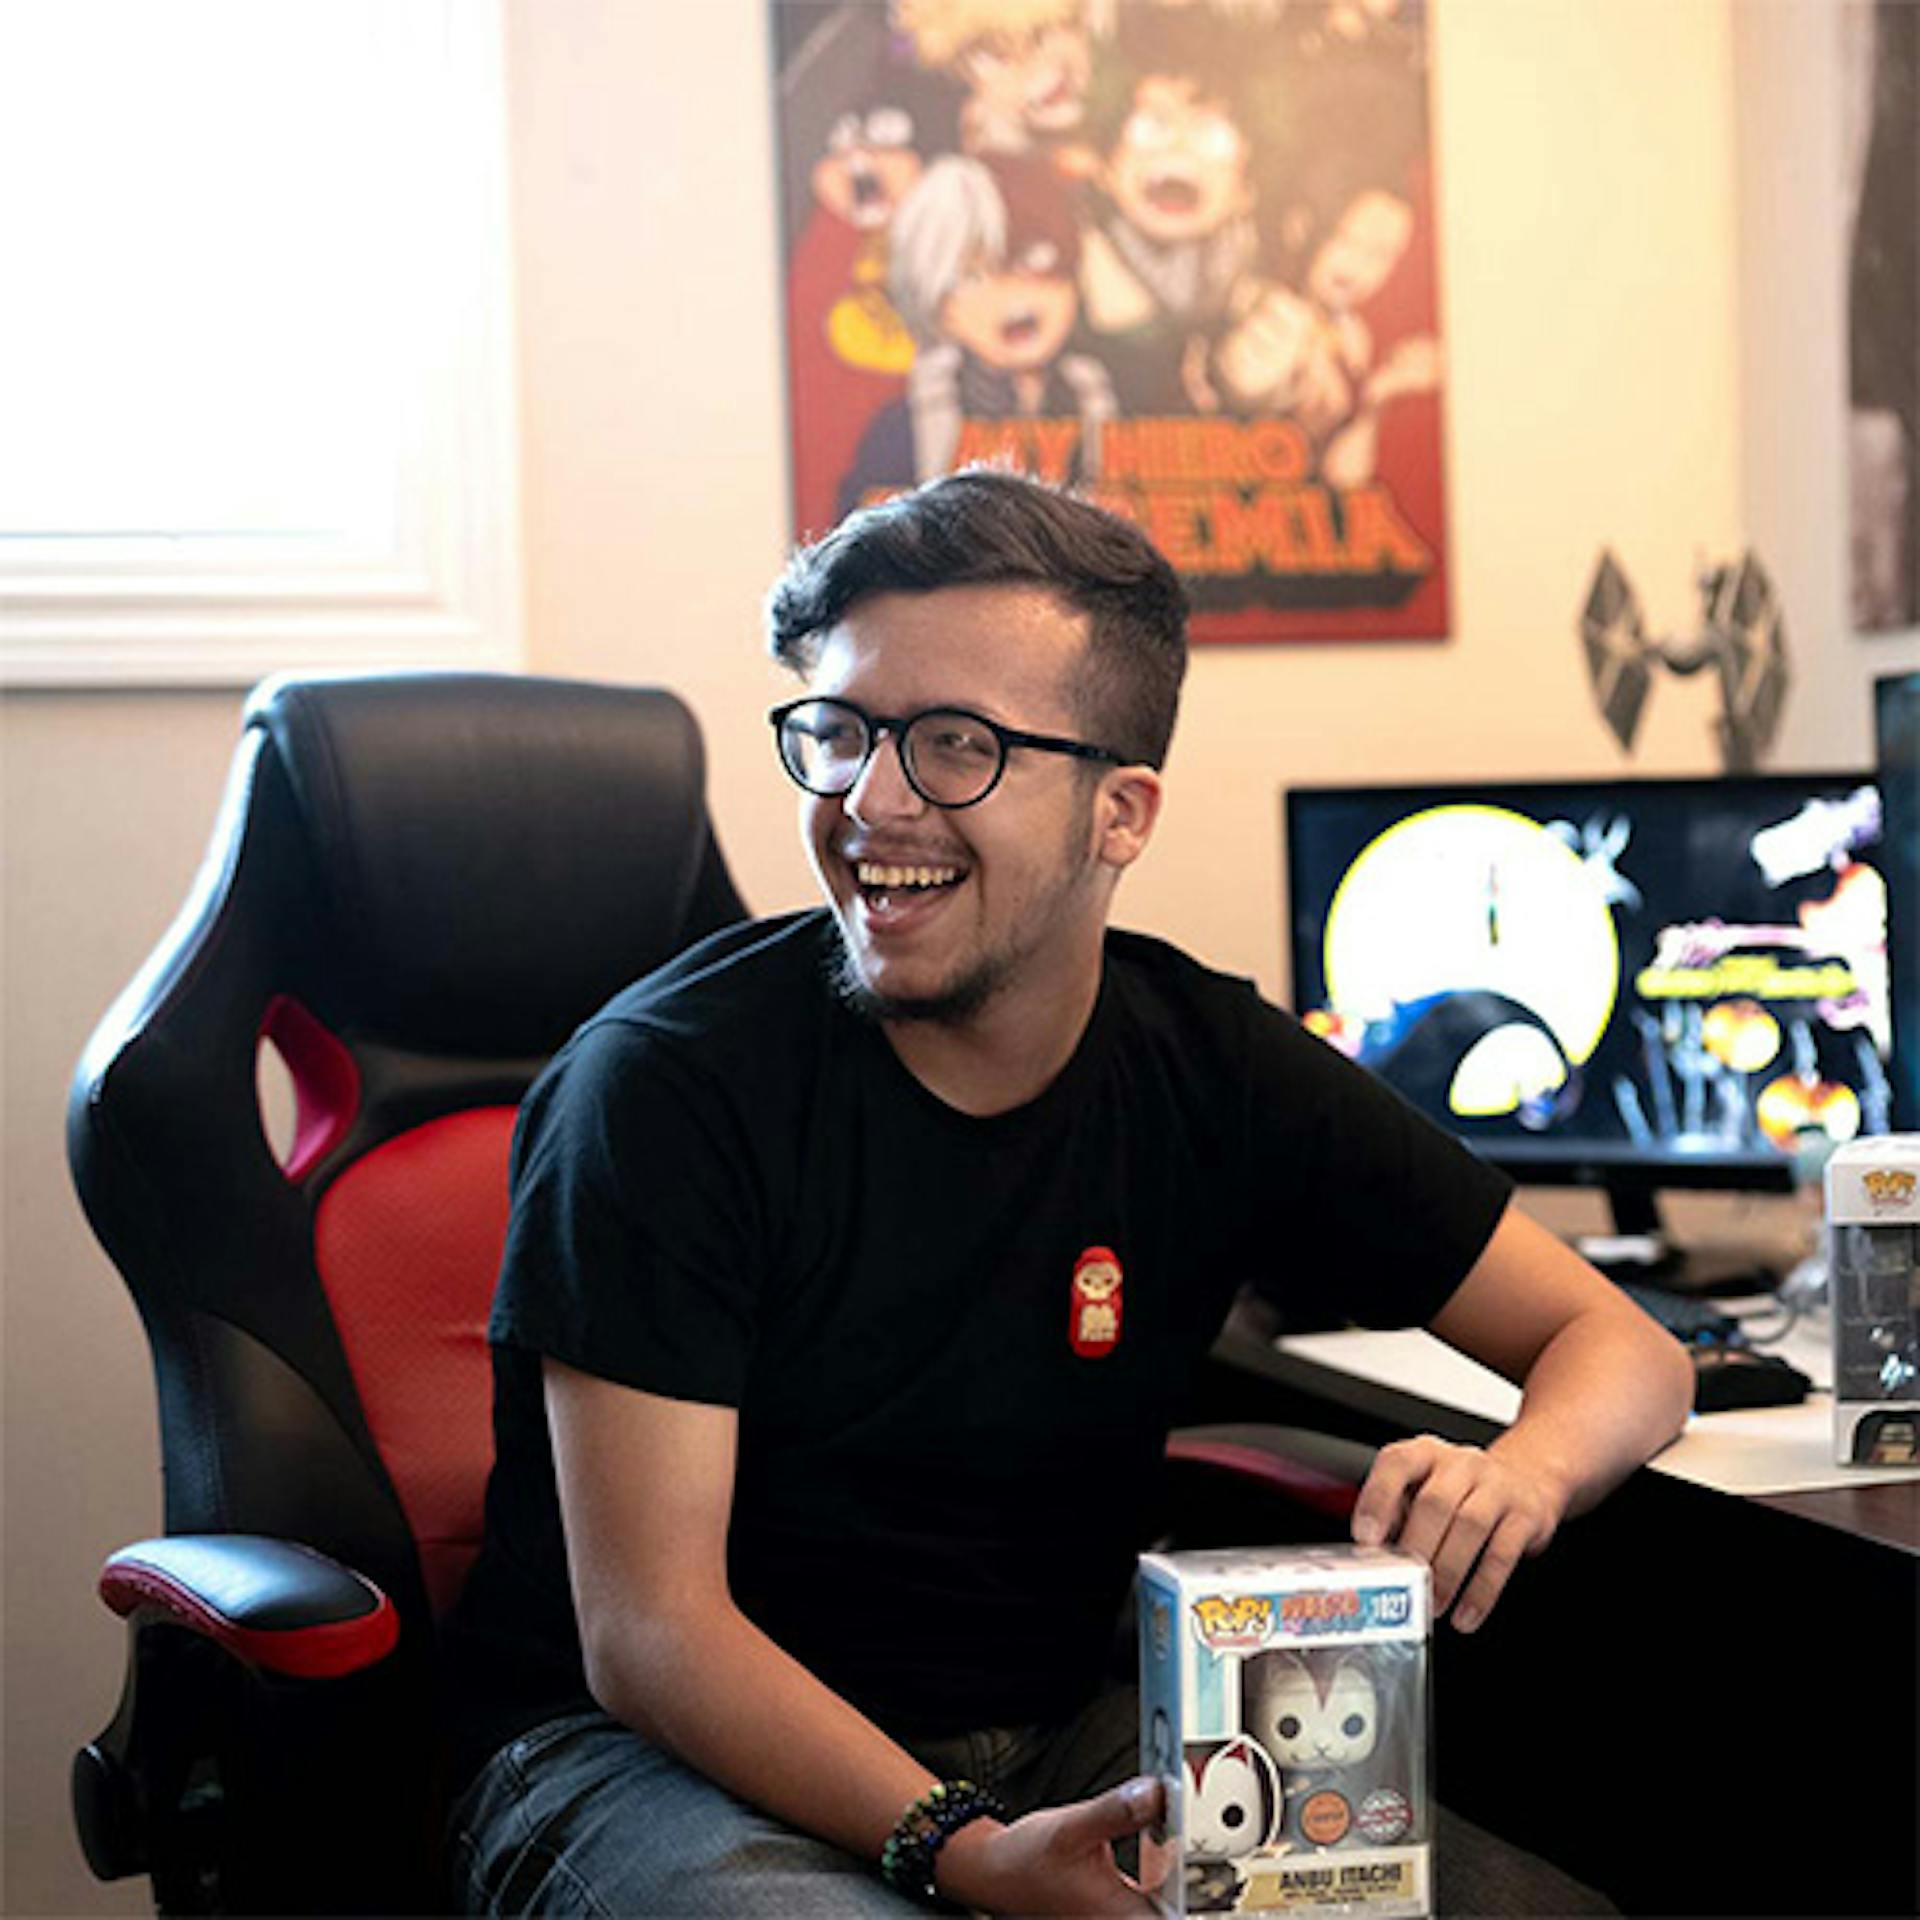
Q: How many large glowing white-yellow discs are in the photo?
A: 1